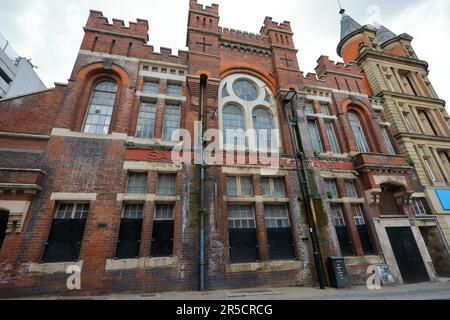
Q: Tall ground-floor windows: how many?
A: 7